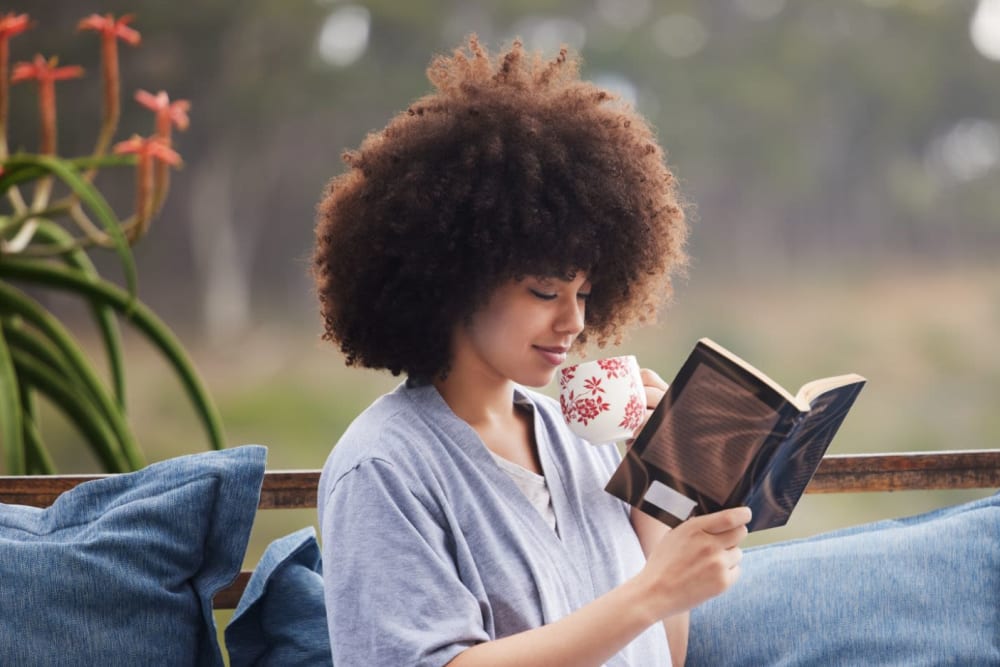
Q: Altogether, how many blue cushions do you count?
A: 3